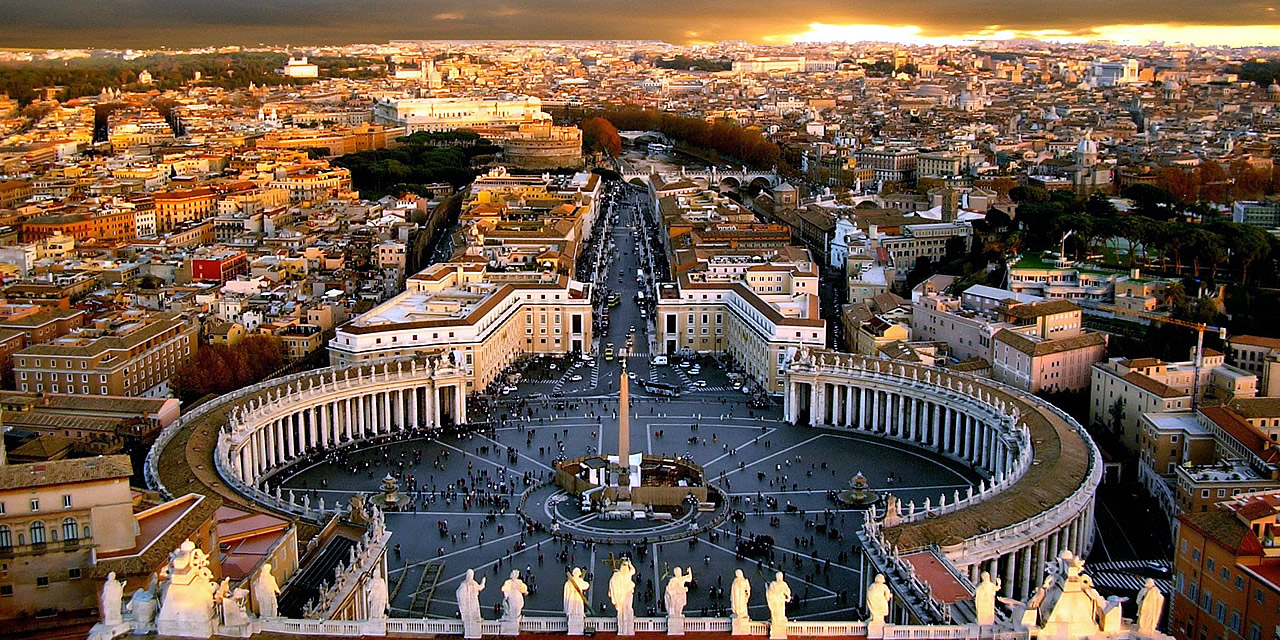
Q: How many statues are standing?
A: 13